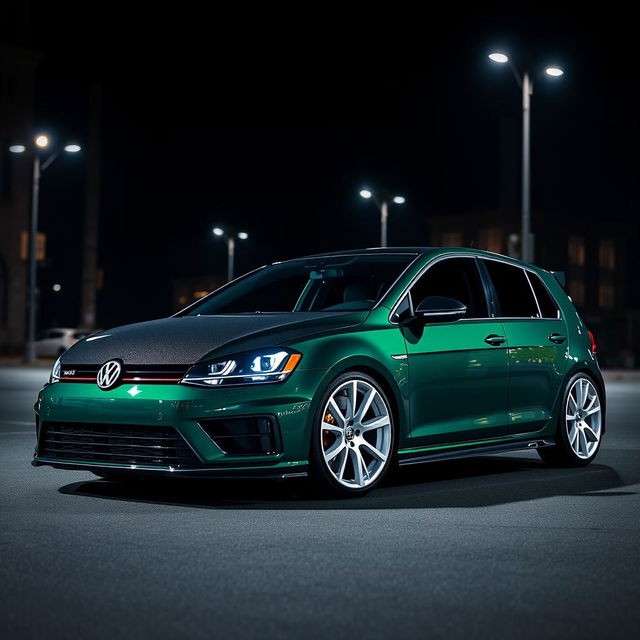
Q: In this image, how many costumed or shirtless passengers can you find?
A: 0